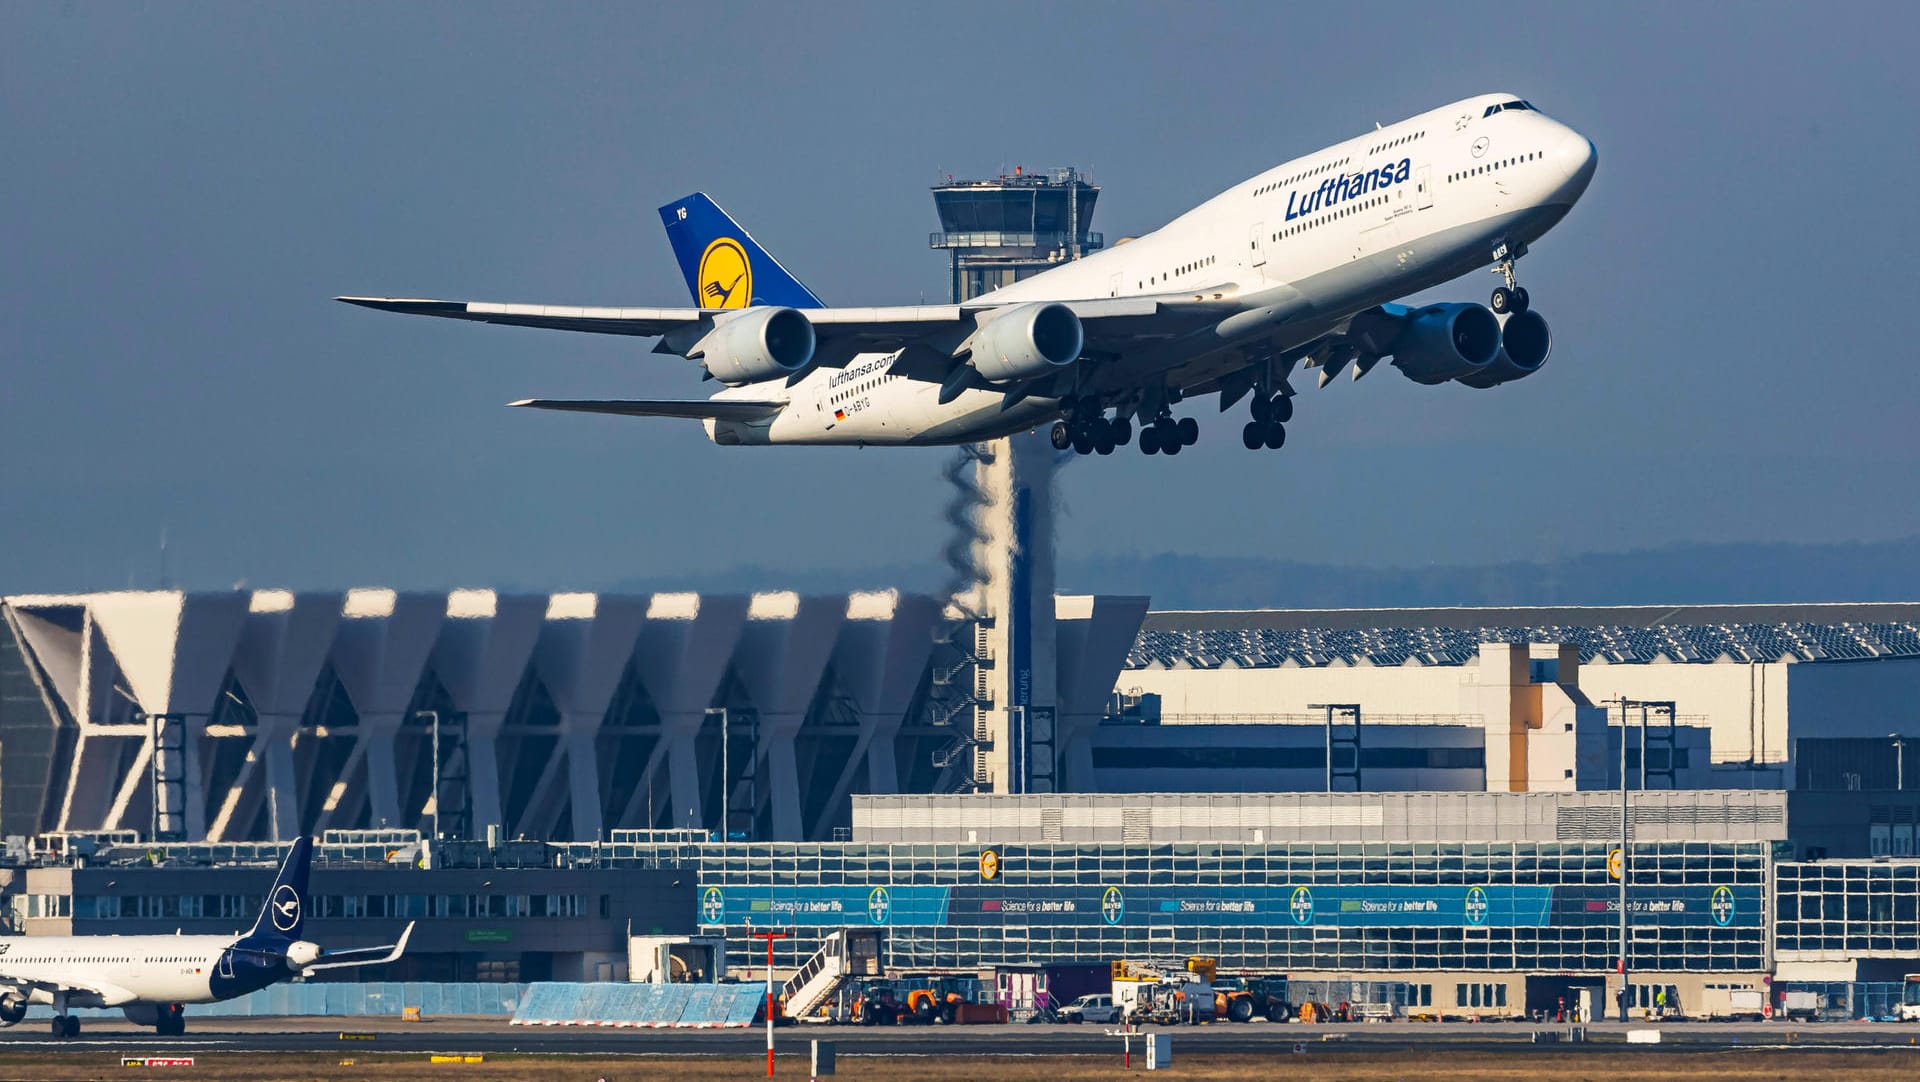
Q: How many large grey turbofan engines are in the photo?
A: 4